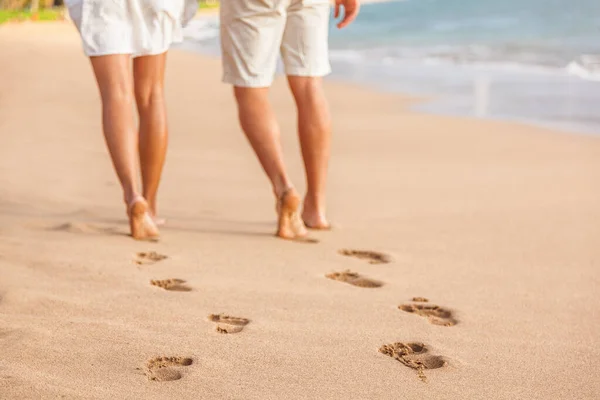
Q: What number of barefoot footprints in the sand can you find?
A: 8